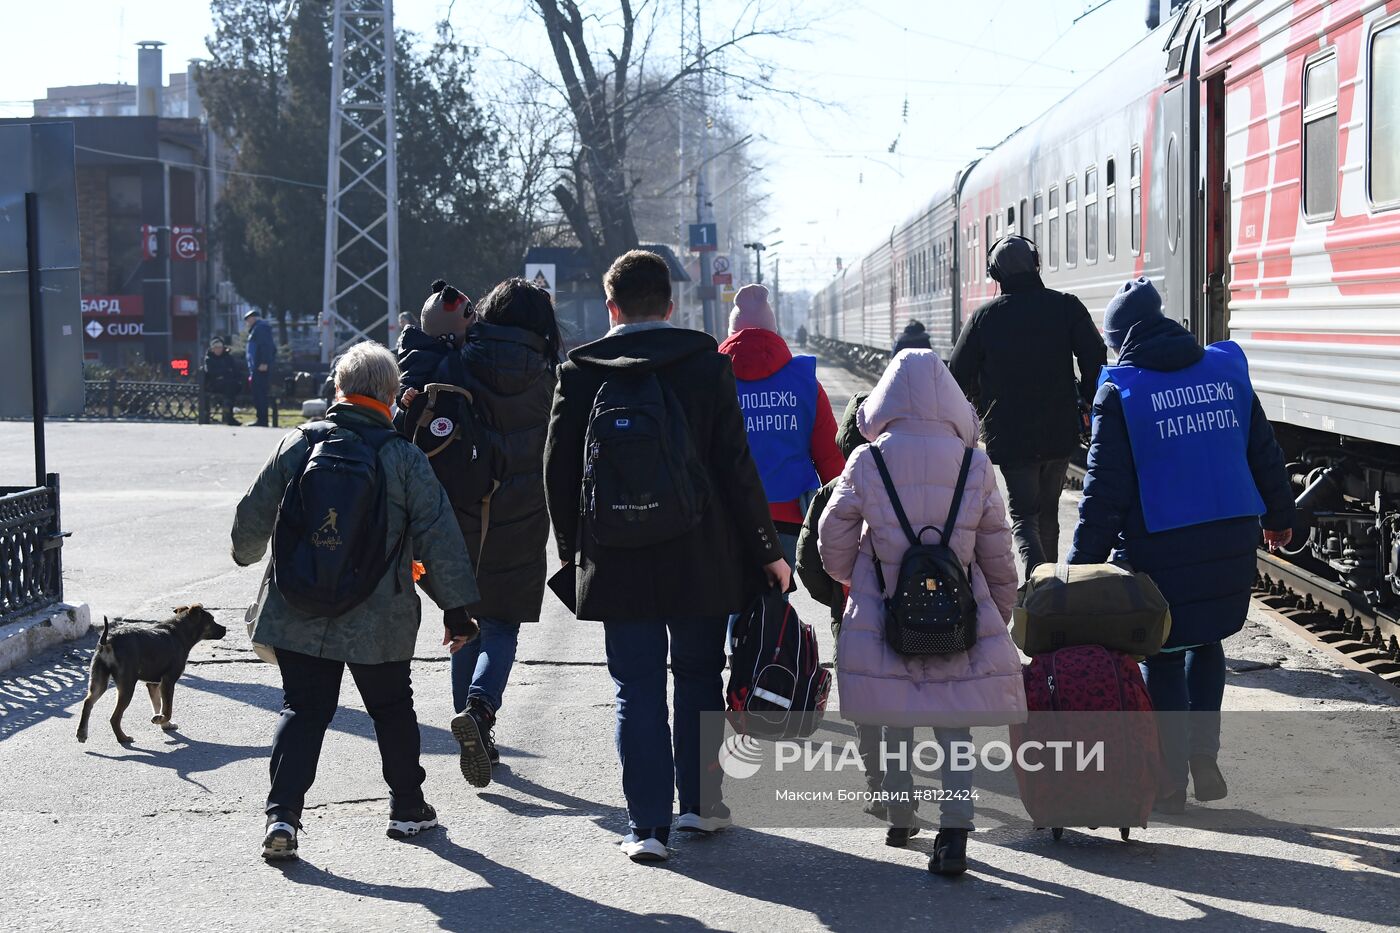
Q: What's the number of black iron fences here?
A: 2